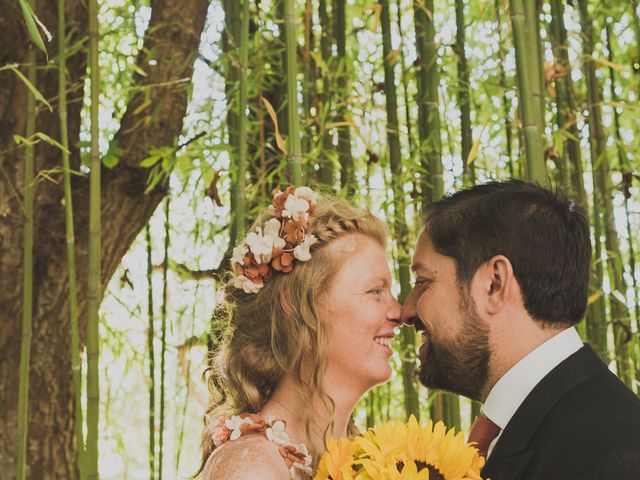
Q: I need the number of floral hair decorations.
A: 1